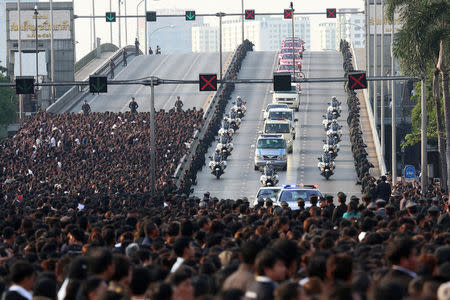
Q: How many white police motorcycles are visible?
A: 11